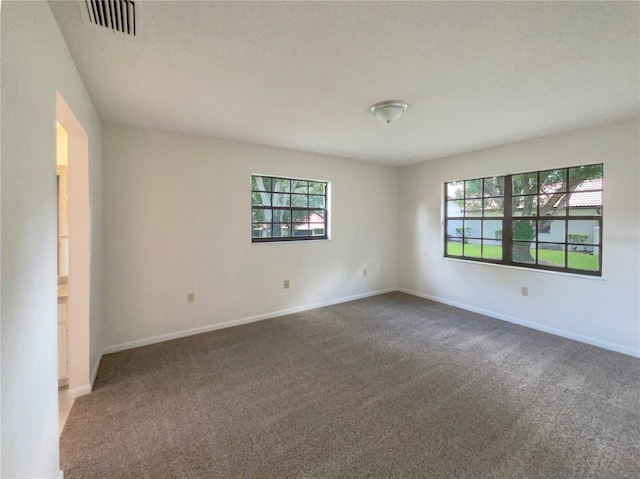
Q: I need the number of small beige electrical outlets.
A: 4